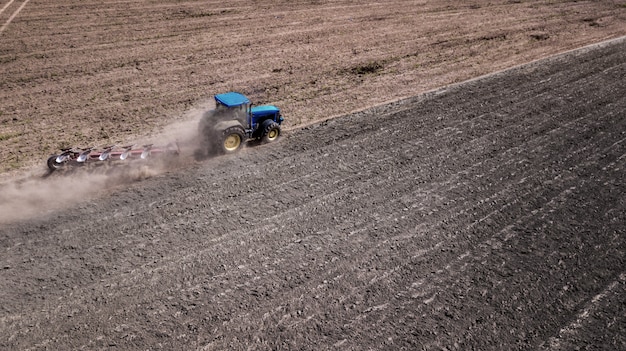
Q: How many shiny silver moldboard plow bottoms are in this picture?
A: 5